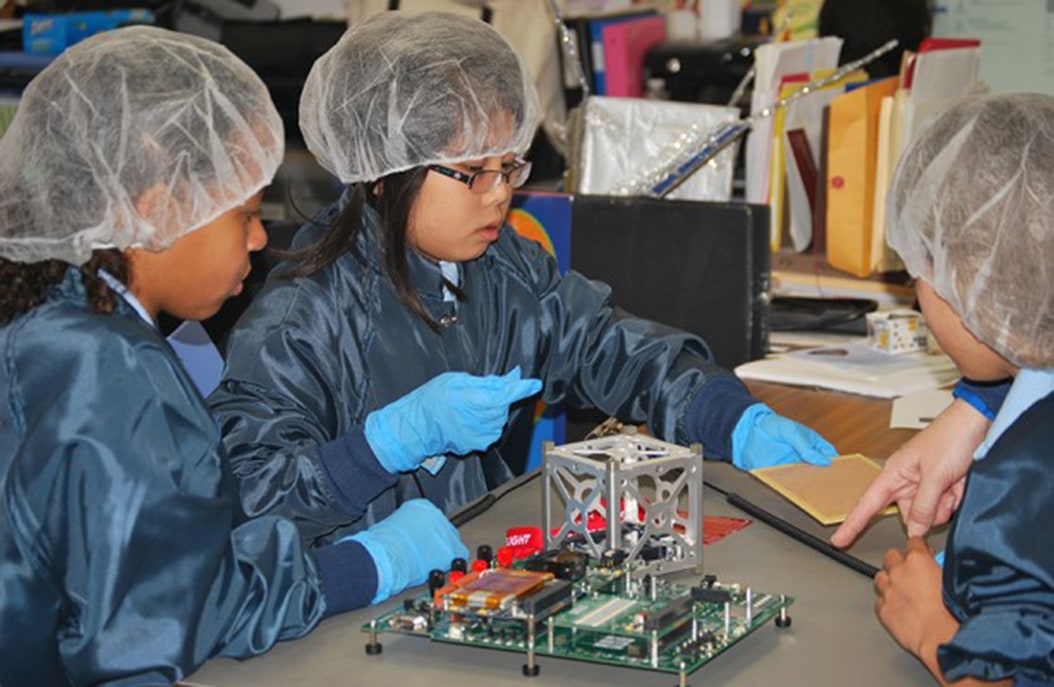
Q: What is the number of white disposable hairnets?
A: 3